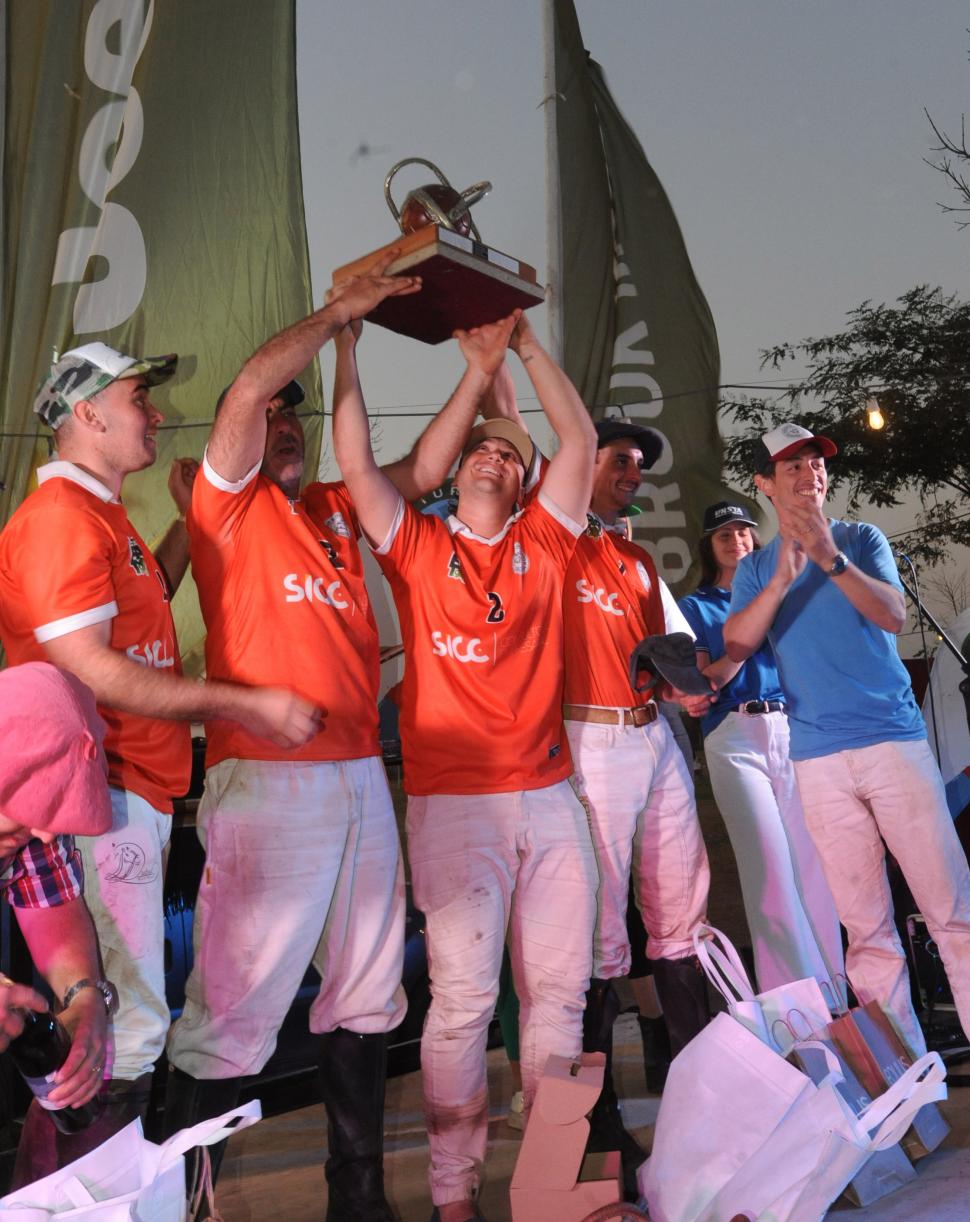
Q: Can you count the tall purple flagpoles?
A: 0